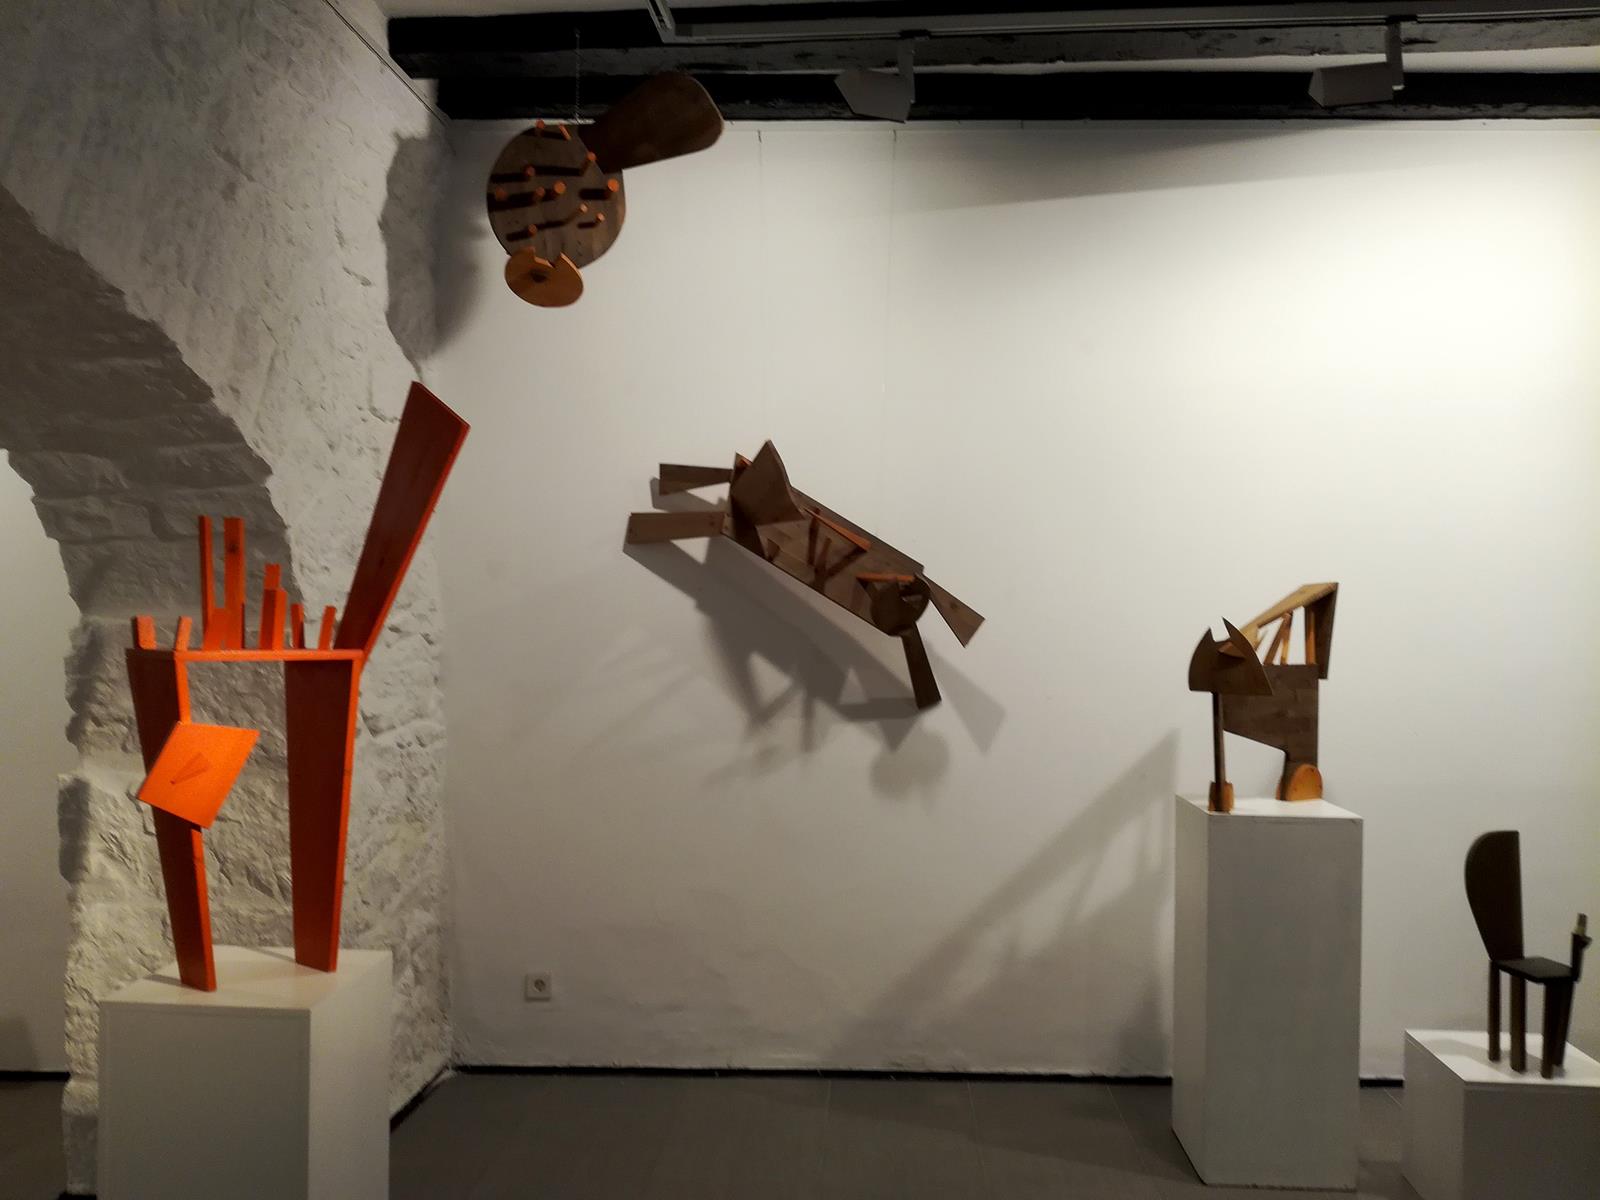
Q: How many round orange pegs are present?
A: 11